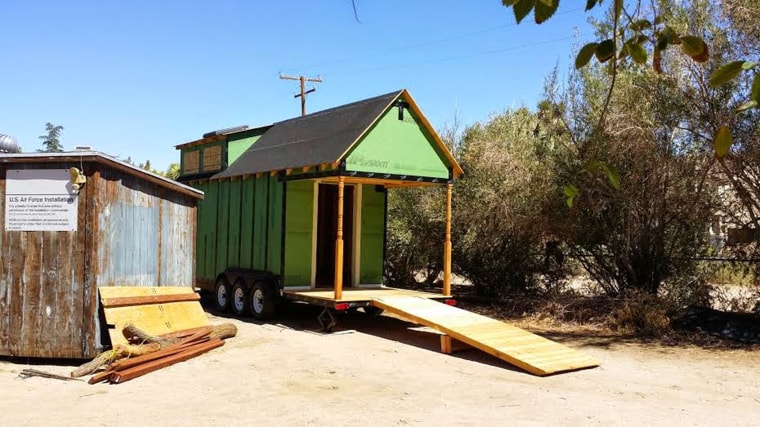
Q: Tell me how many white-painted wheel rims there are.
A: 3